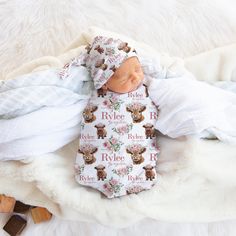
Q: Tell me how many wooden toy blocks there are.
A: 4